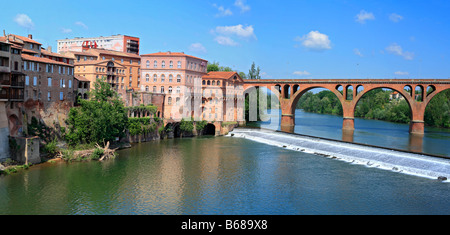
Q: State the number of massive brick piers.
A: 3